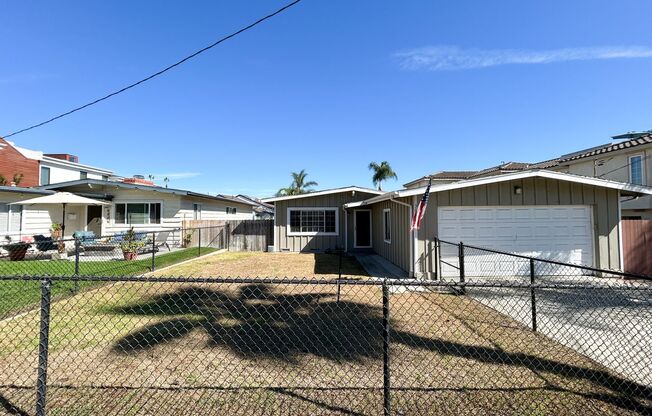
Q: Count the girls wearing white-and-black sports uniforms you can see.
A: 0